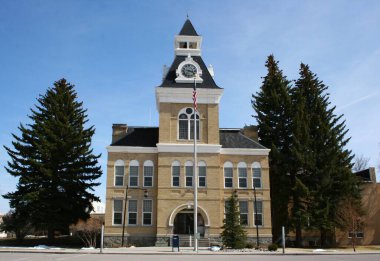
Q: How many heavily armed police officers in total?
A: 0